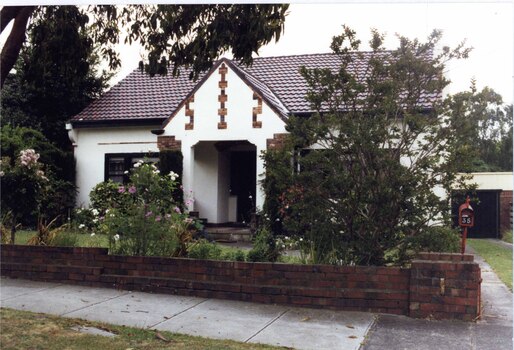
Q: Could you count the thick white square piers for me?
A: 2